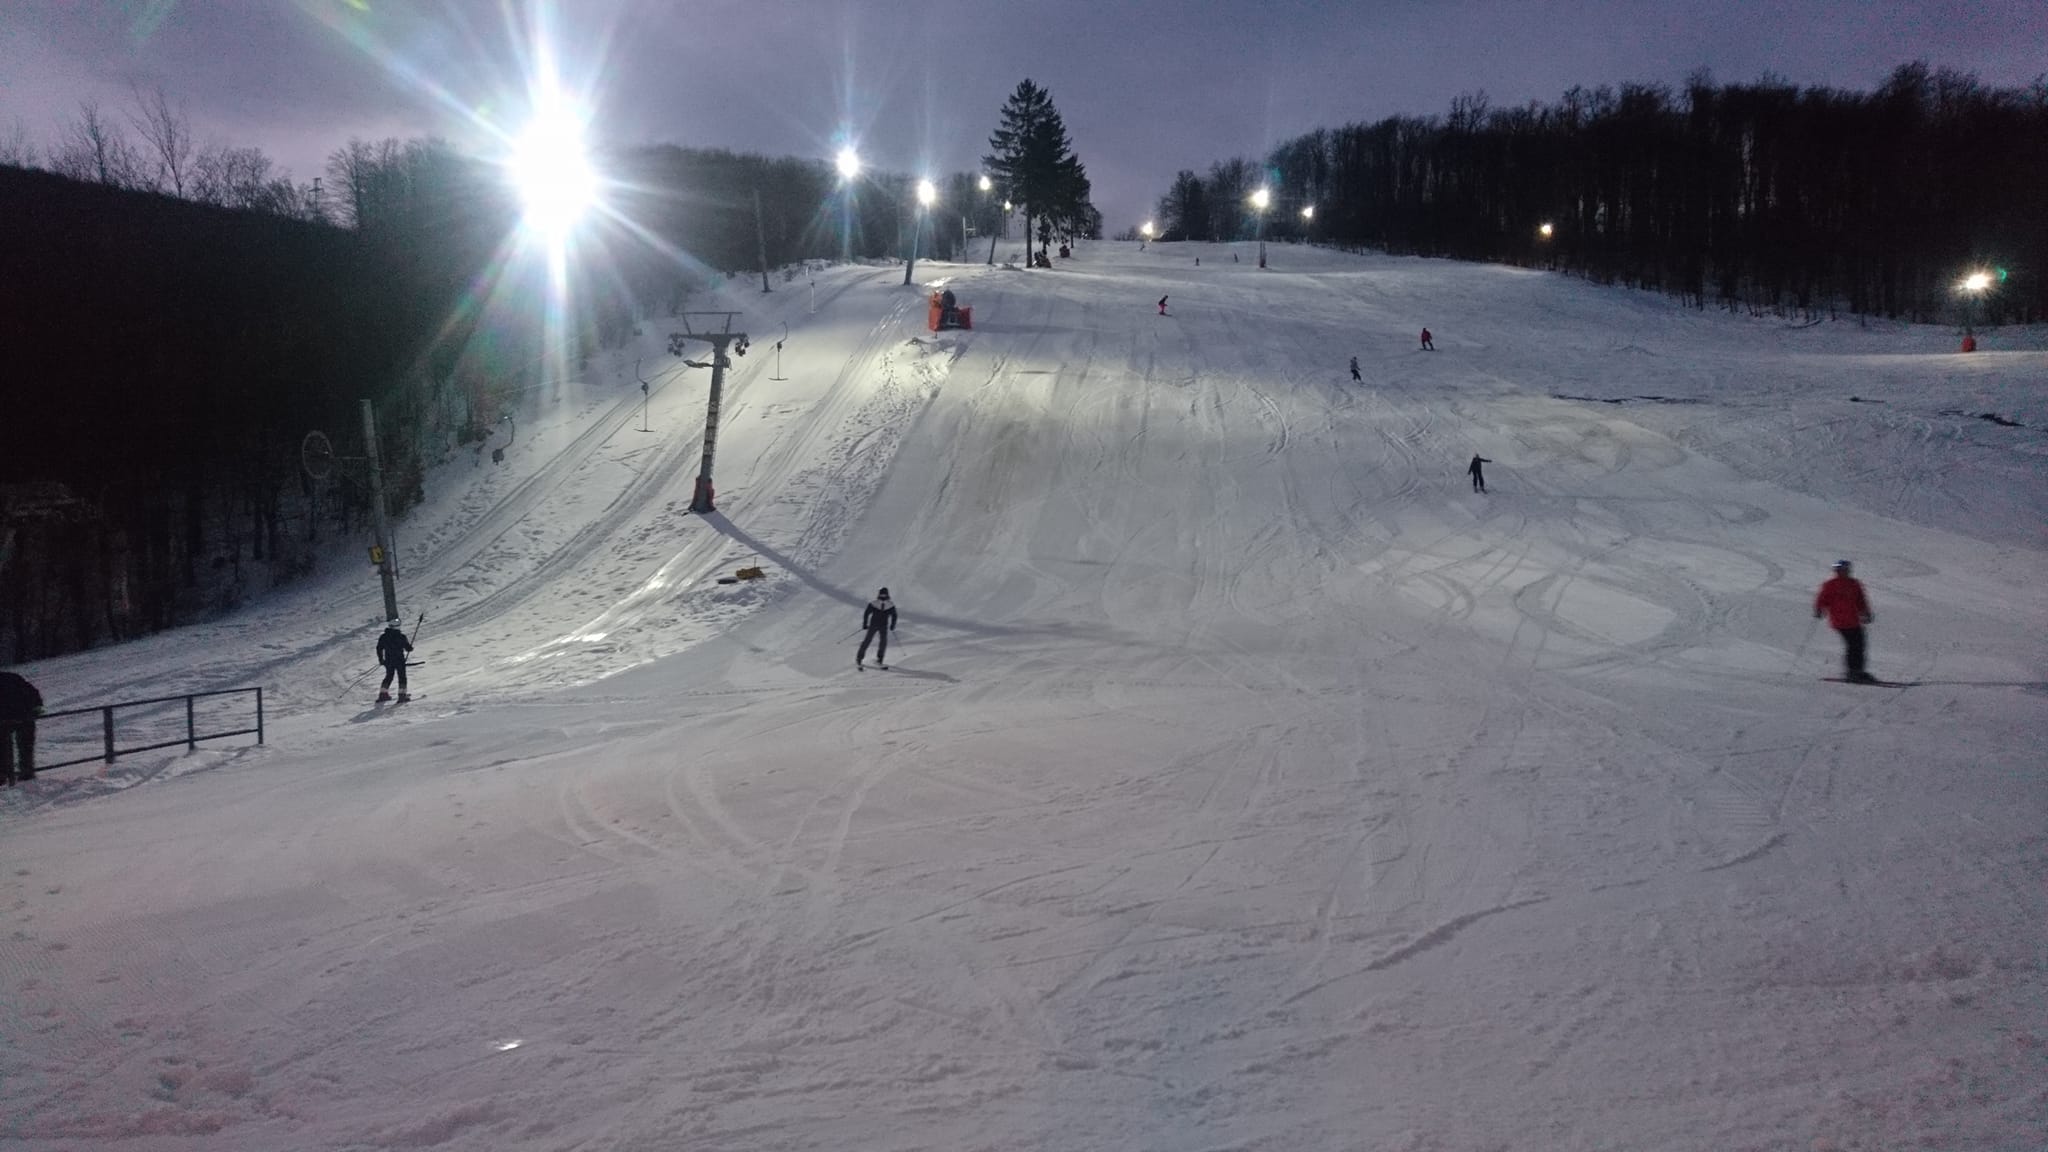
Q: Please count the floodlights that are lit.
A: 10